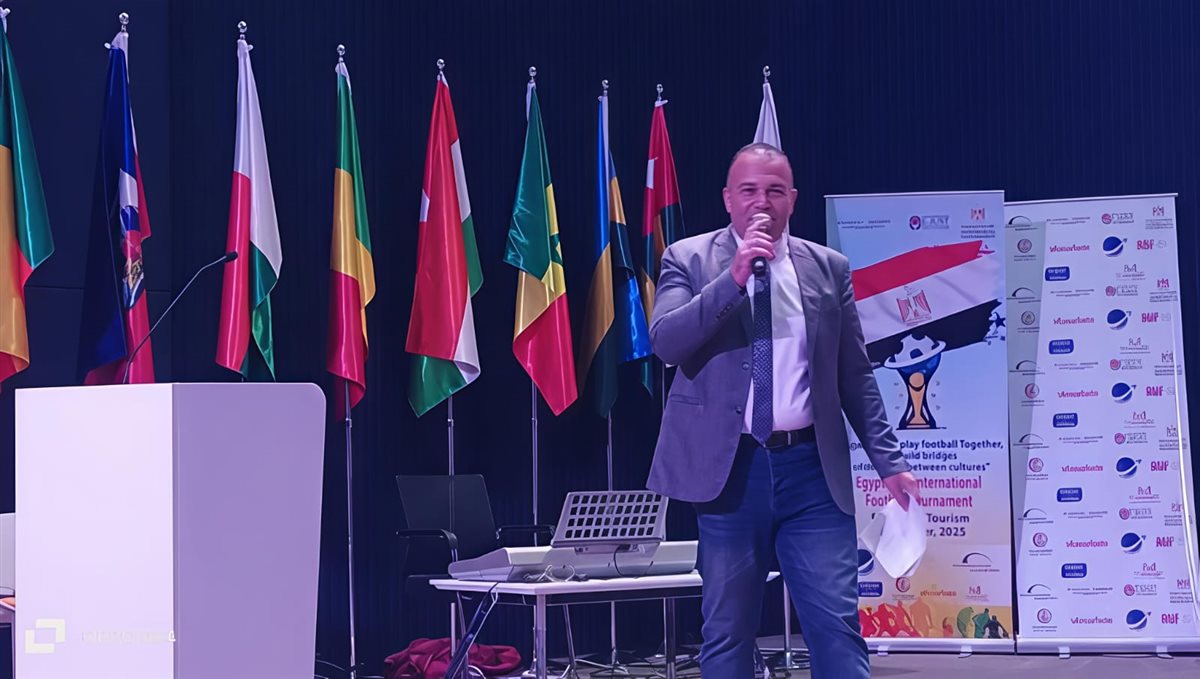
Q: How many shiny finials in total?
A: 8